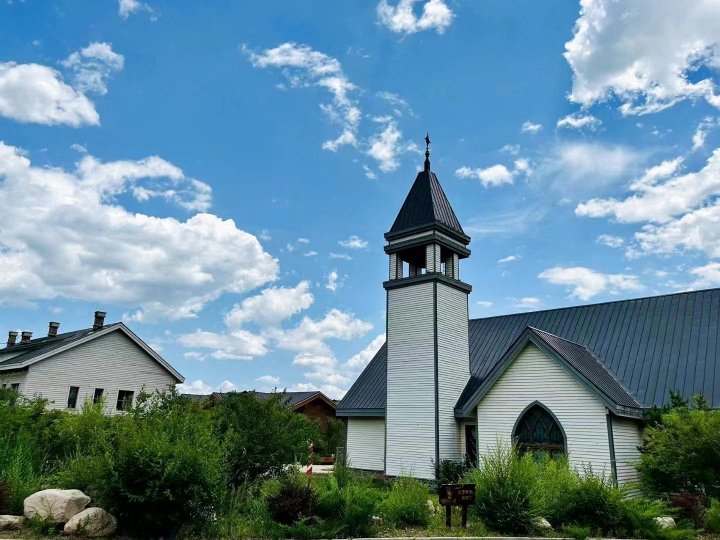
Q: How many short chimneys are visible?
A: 4